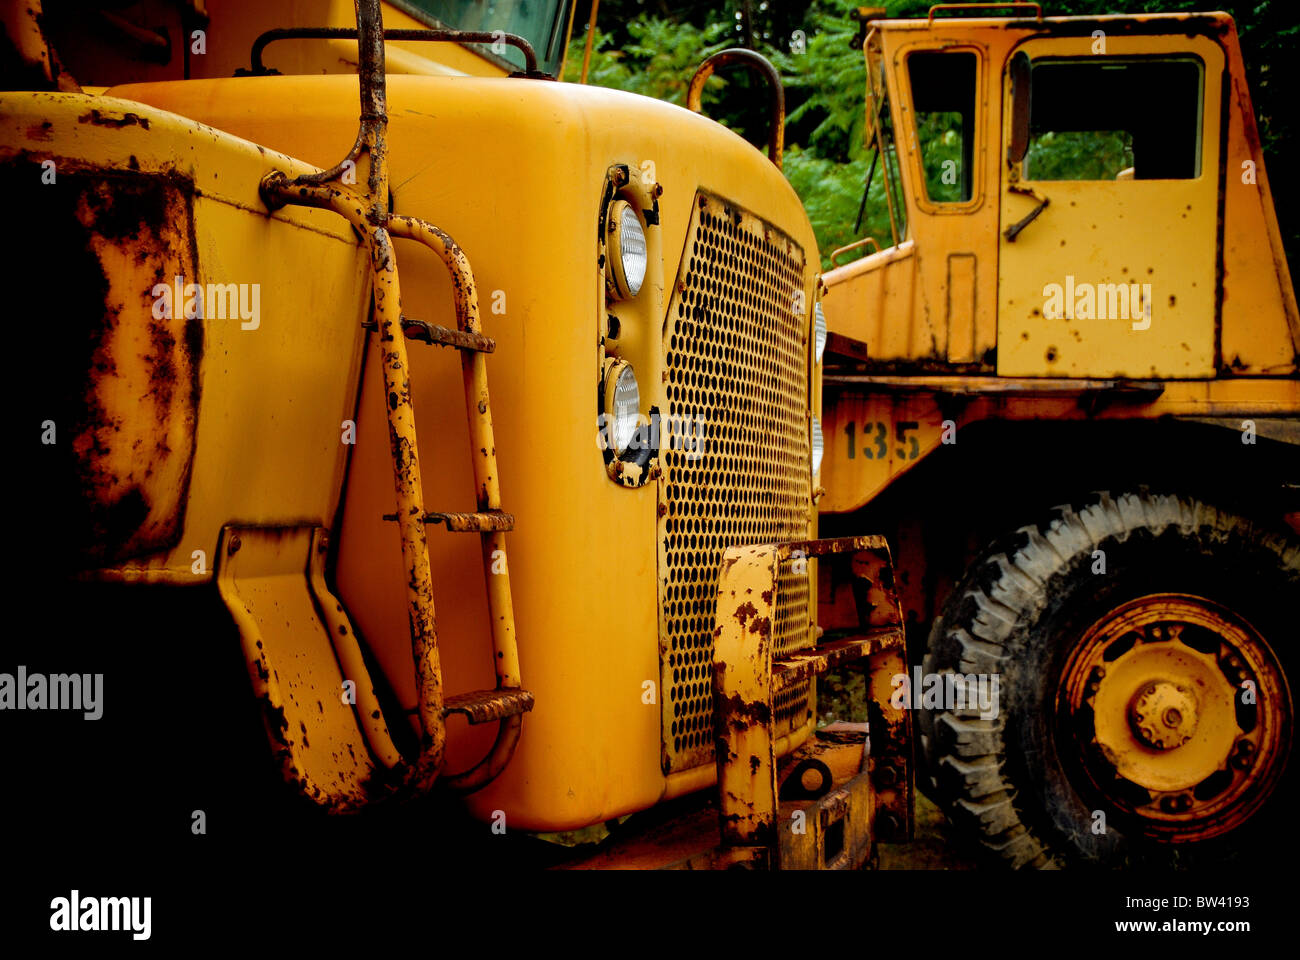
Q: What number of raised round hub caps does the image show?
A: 1